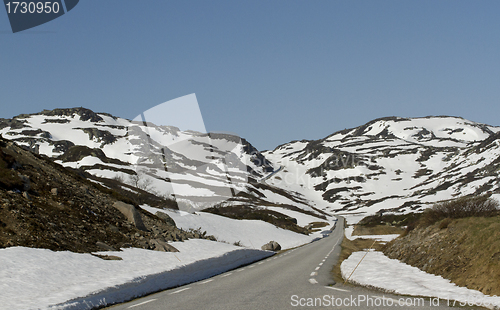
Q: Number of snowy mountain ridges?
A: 2